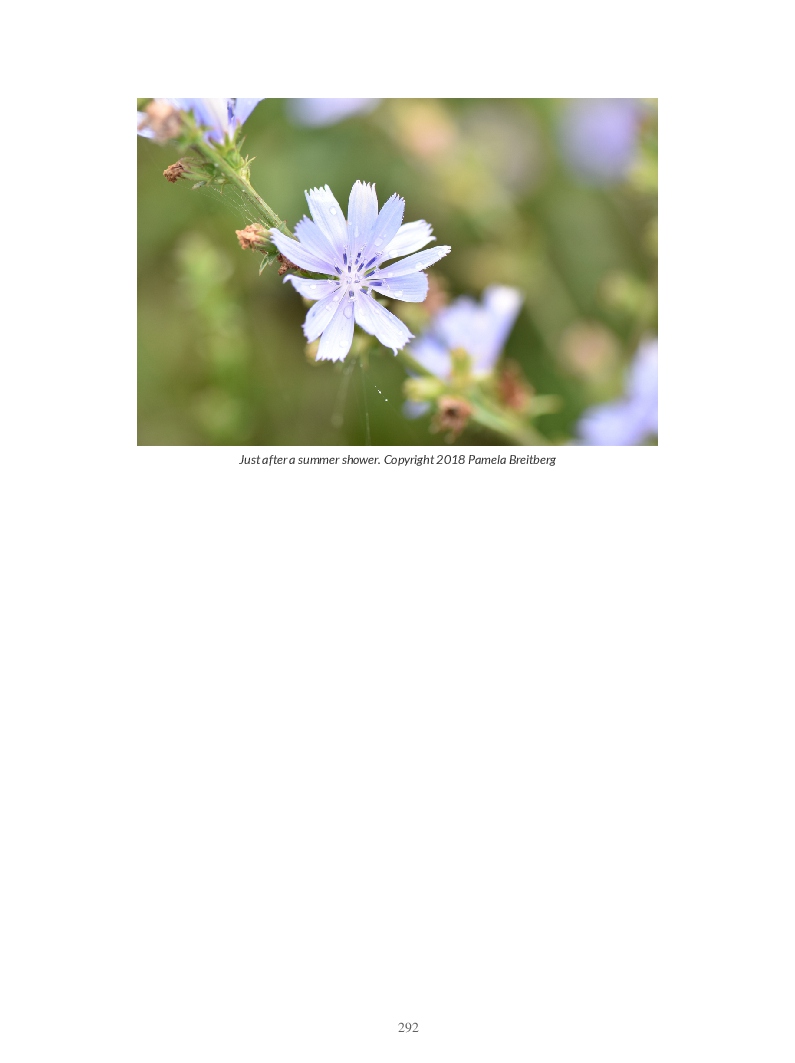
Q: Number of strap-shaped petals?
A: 12